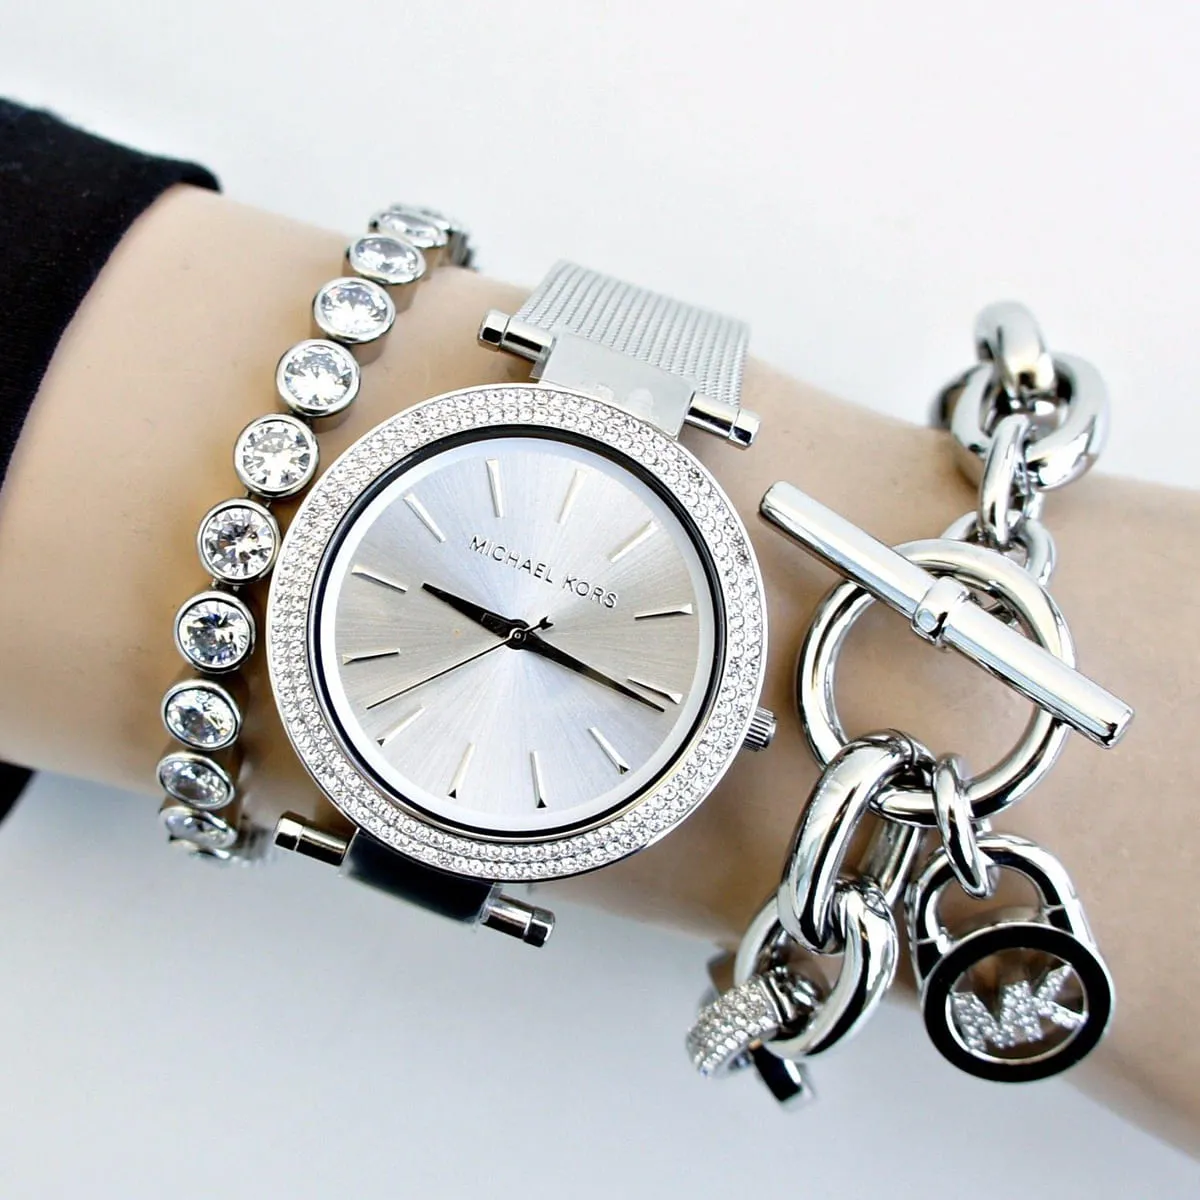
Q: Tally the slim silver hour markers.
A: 12